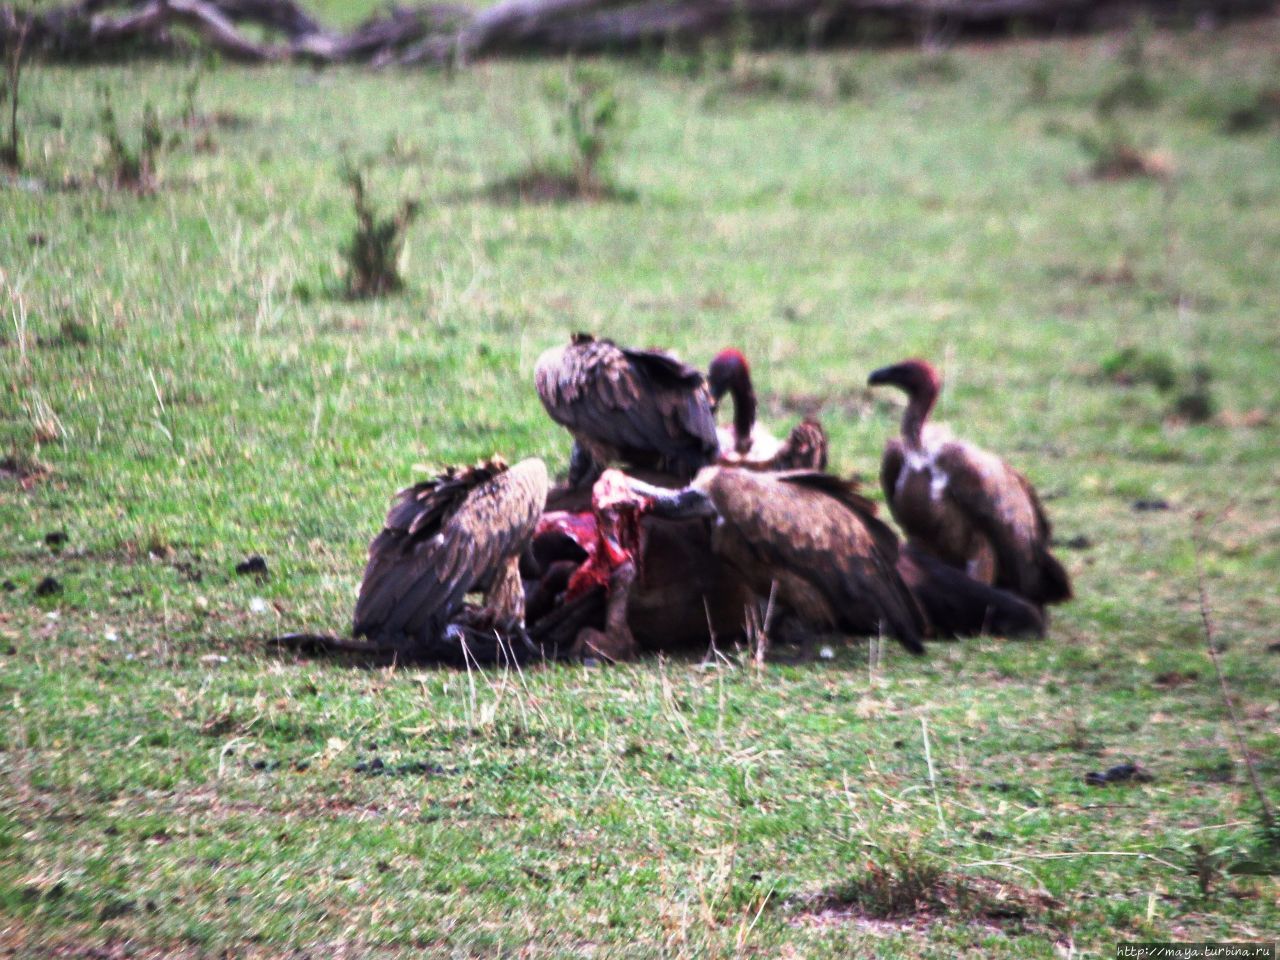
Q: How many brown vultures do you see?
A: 5